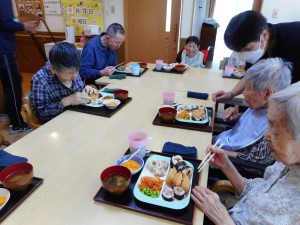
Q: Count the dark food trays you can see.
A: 7